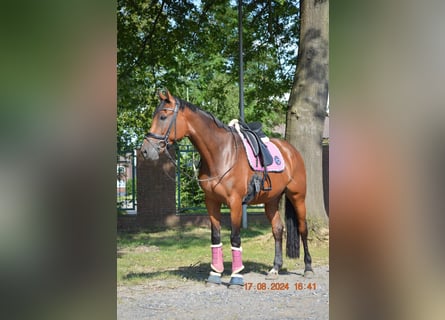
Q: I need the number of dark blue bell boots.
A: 2